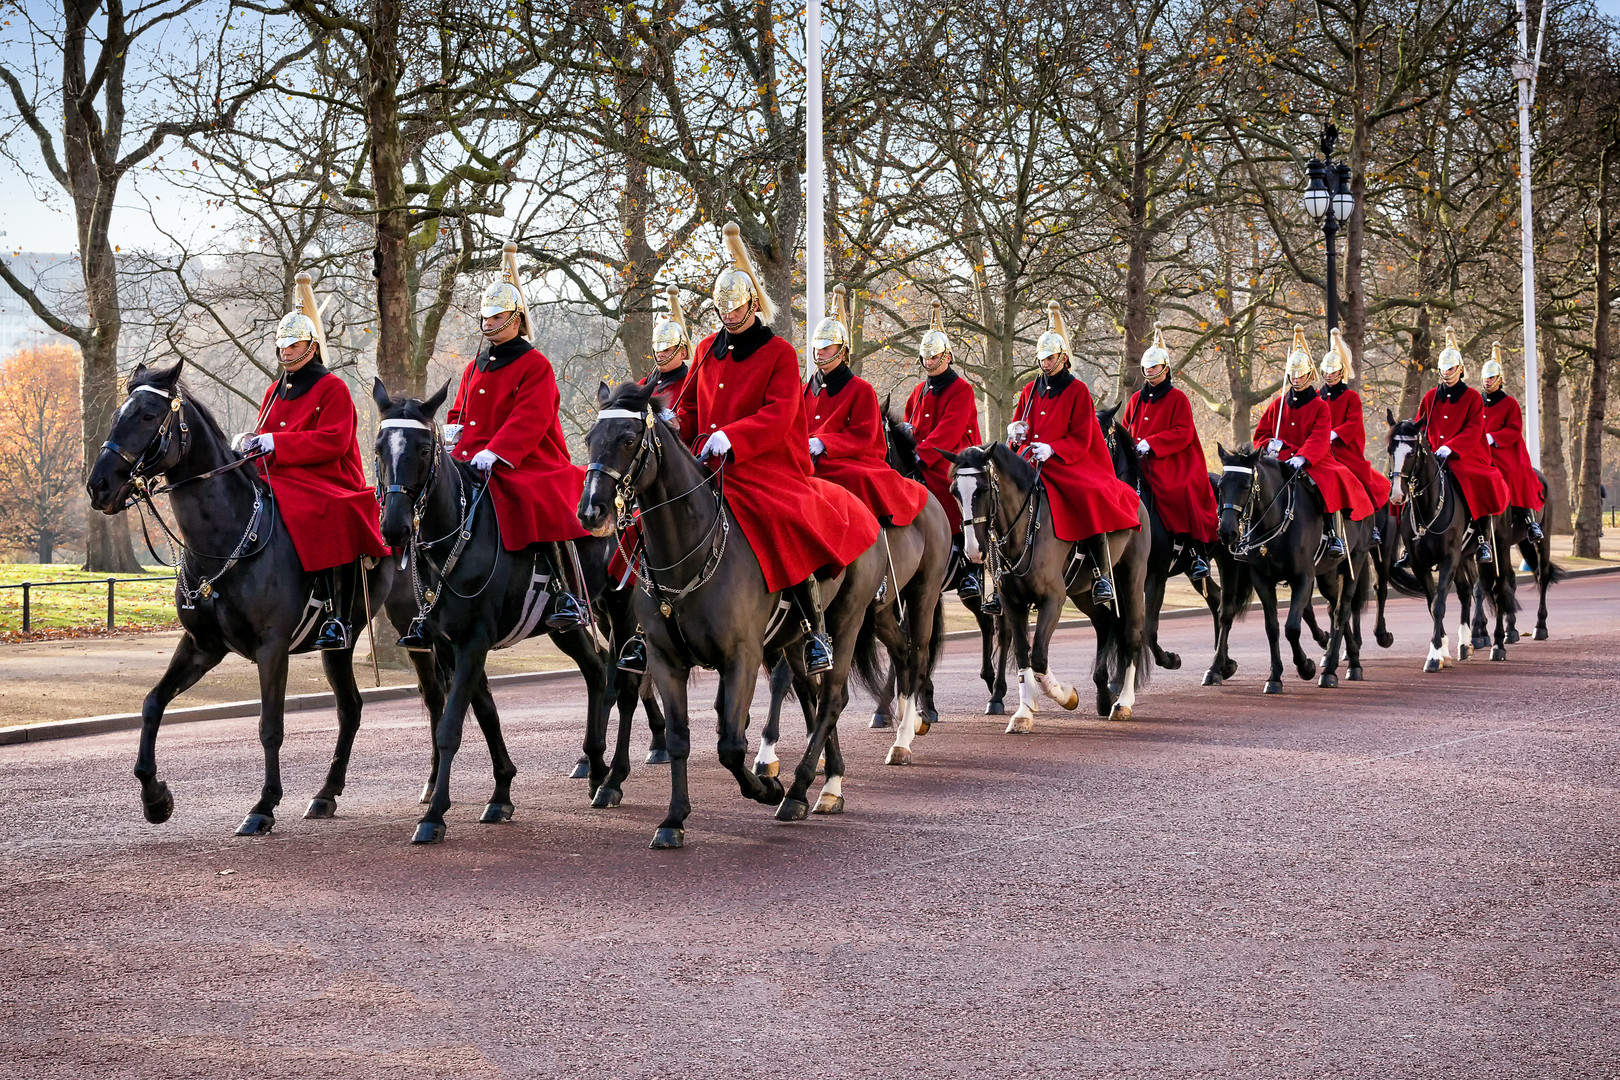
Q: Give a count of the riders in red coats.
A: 12